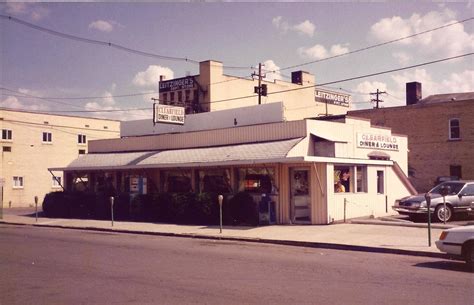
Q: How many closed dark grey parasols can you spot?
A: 0